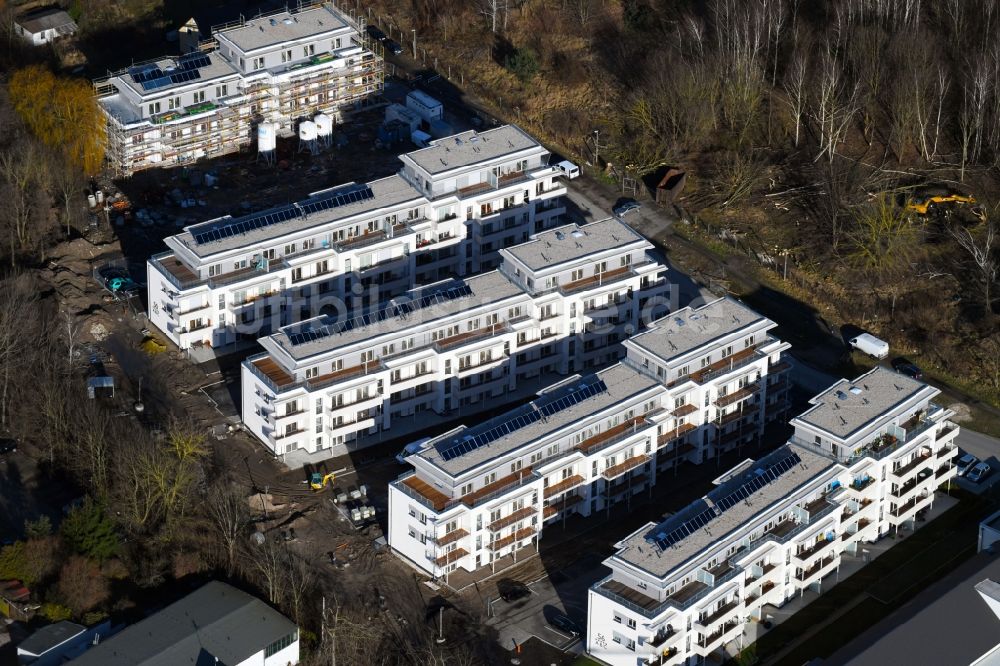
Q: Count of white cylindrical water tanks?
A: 3